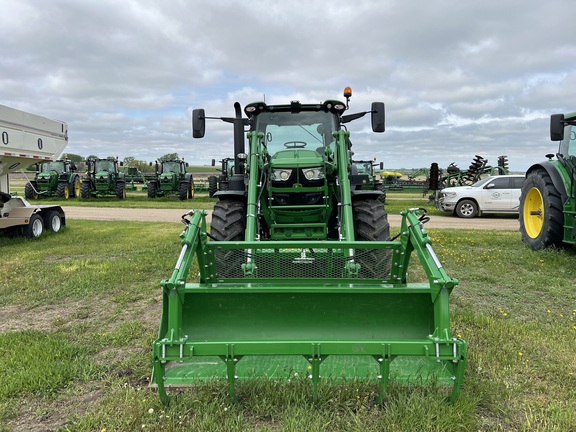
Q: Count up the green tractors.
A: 7